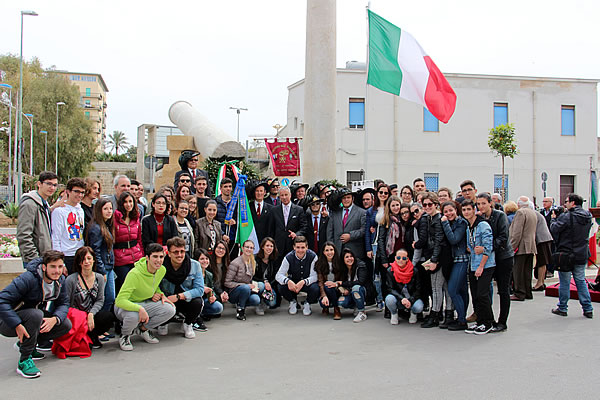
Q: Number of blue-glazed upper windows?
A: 4